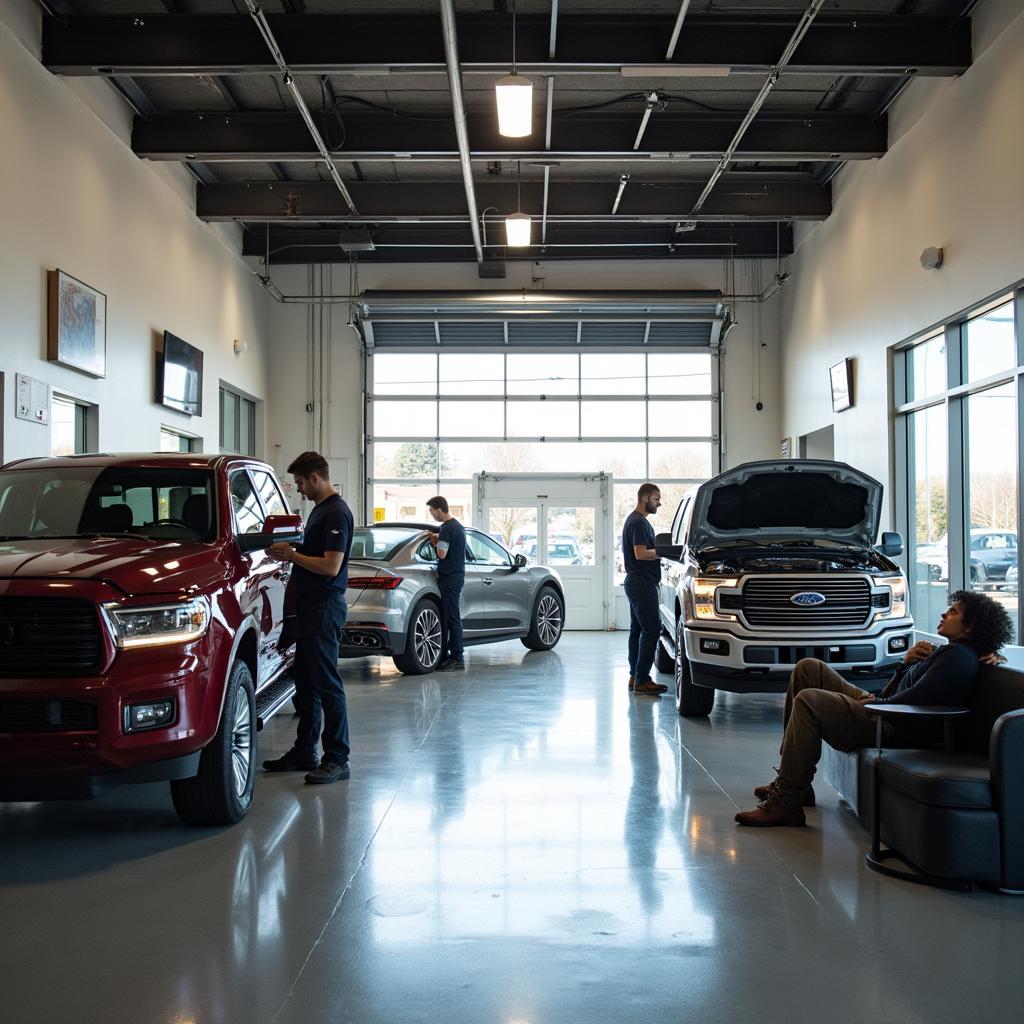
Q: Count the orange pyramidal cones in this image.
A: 0